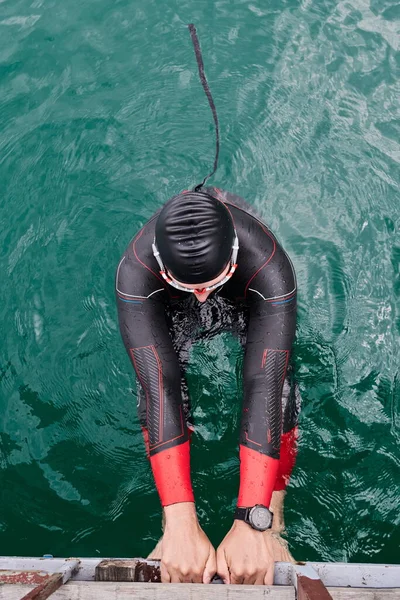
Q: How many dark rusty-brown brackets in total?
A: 2